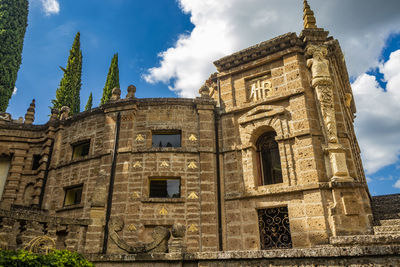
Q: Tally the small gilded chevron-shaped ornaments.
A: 10